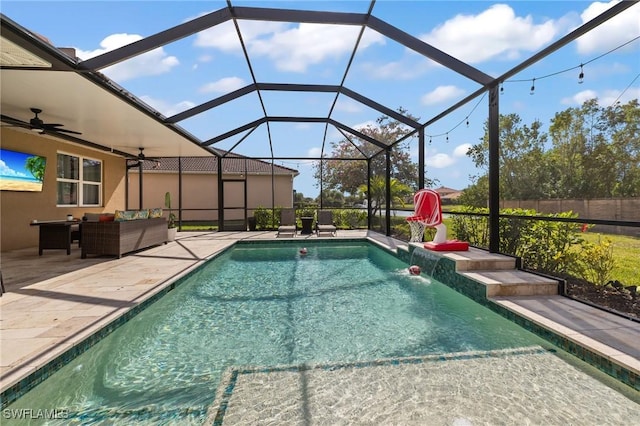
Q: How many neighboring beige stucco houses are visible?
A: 1